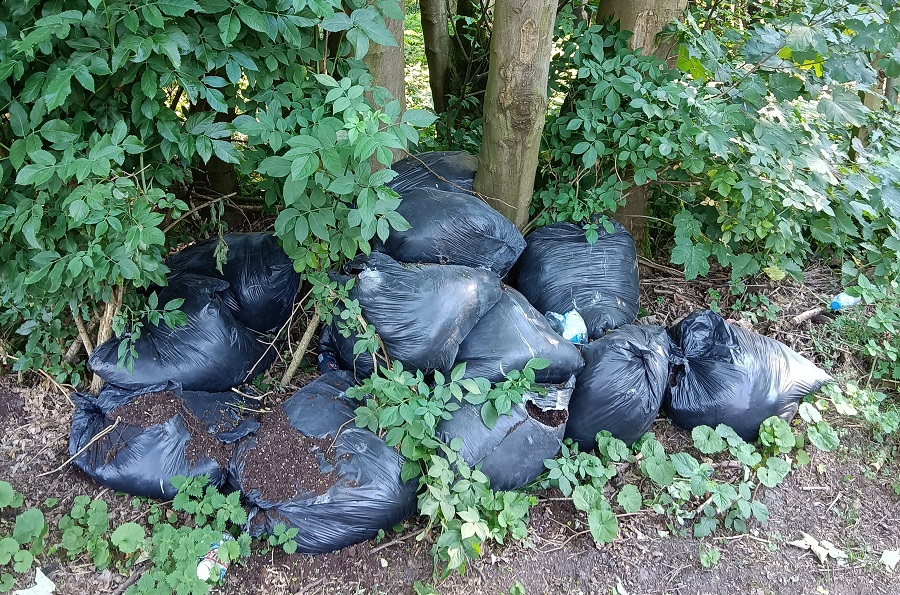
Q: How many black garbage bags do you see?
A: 12